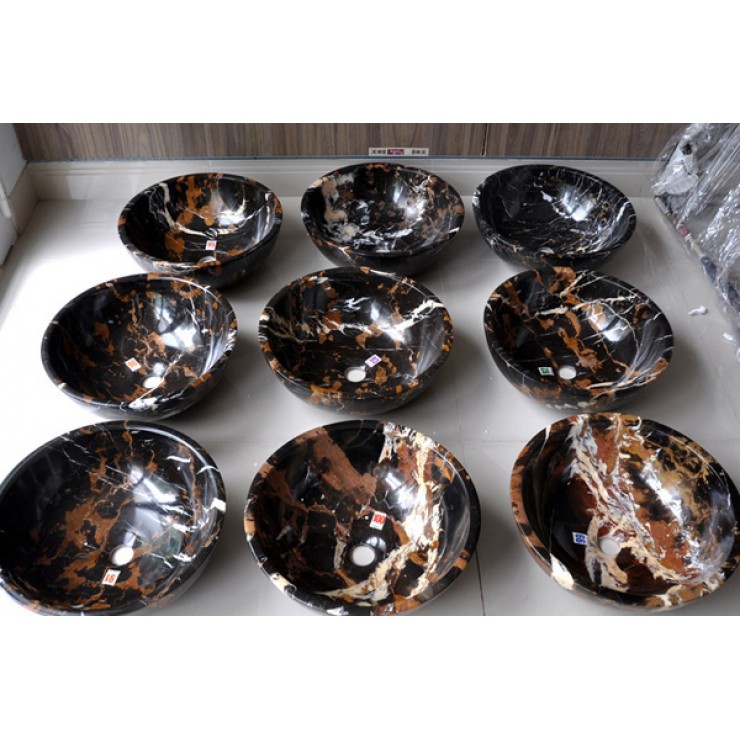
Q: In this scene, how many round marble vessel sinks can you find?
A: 9